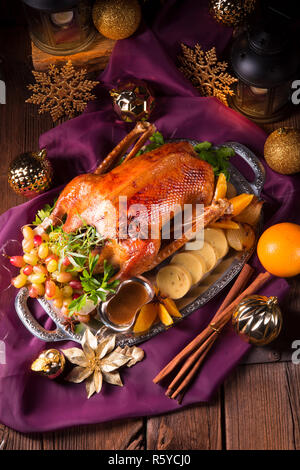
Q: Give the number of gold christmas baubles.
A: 7